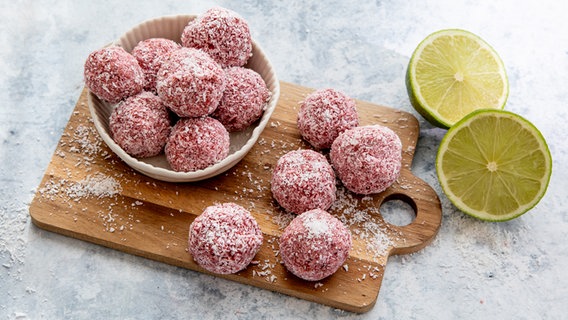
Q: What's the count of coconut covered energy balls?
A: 12